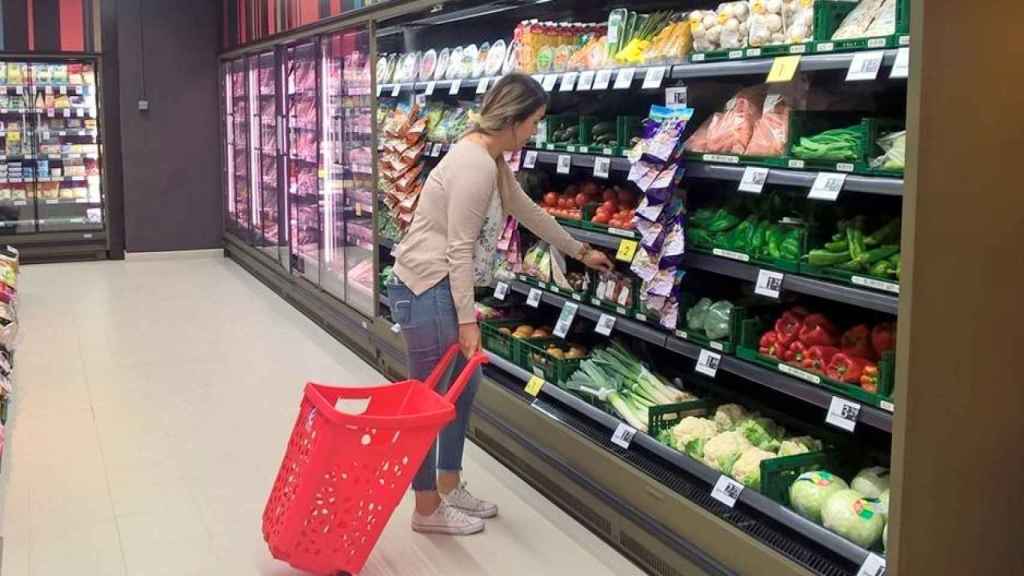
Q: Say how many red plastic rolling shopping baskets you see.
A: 1